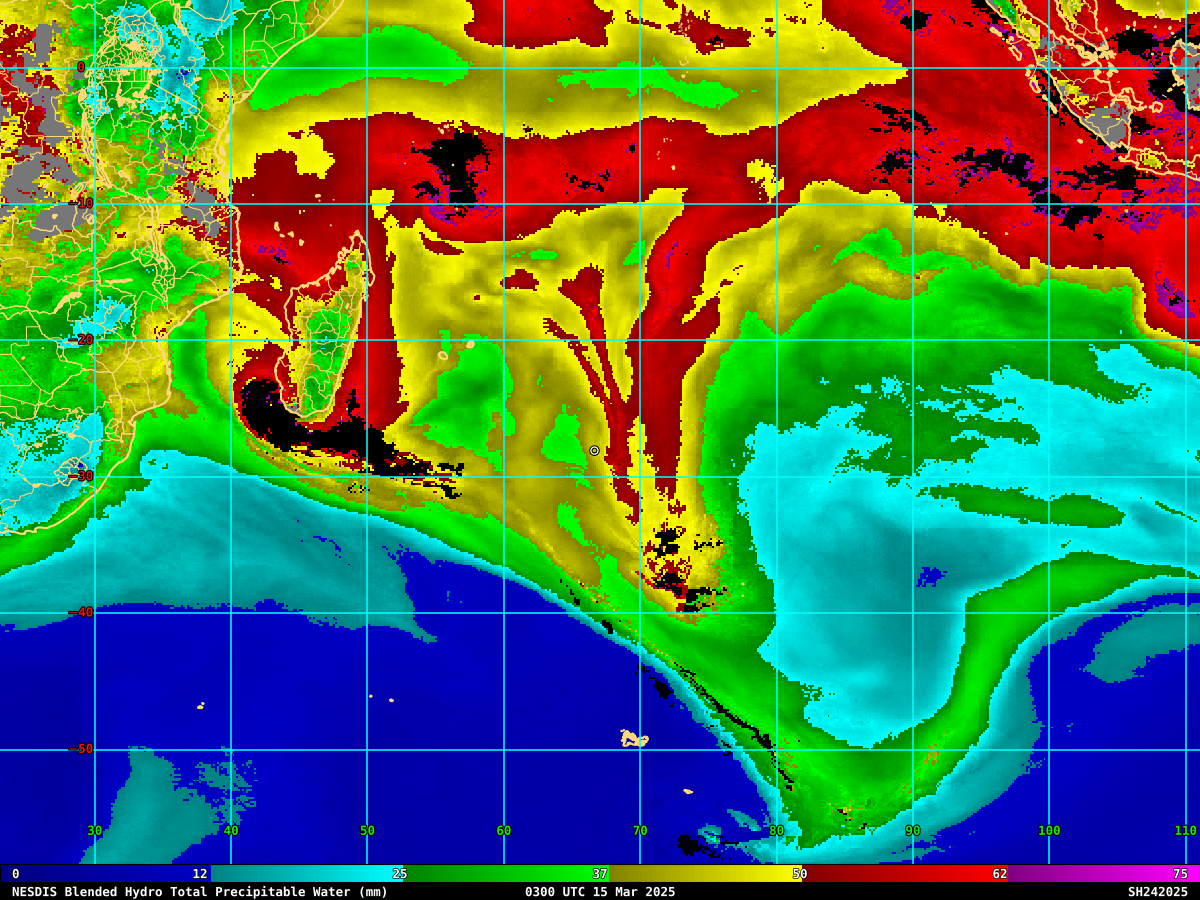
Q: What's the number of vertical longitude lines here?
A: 9